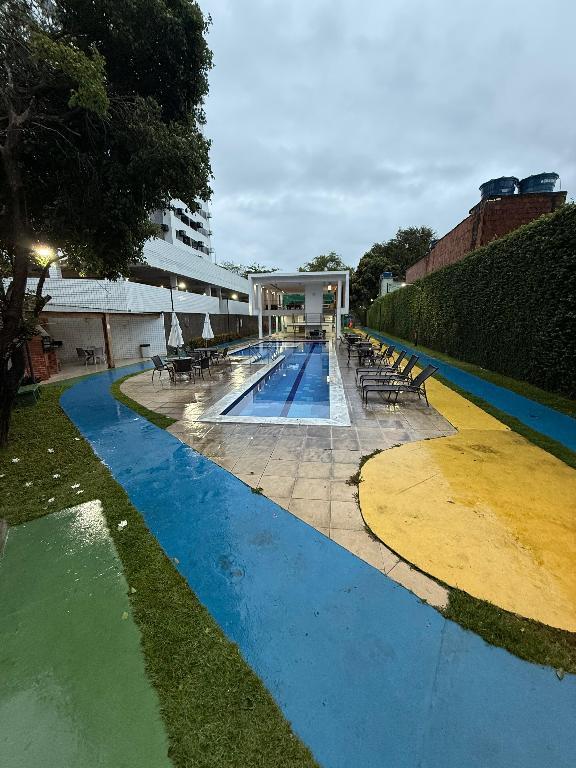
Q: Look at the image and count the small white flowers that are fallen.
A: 10